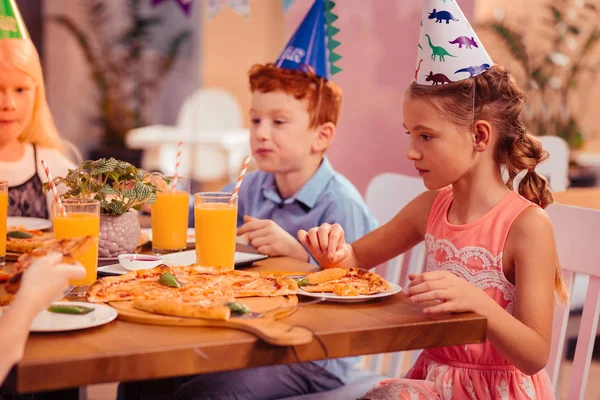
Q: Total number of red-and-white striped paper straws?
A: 3